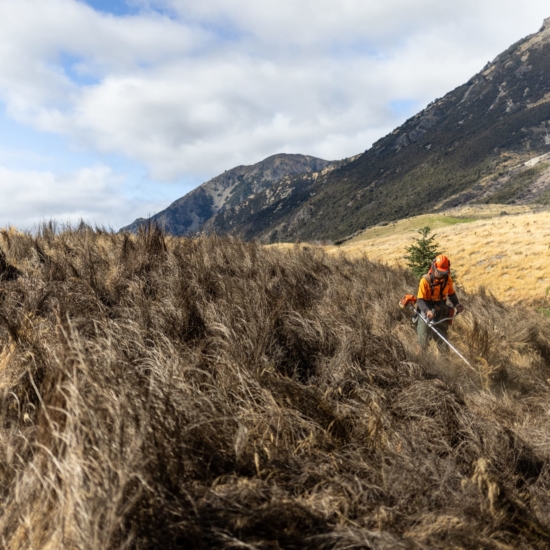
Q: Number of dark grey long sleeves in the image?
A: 2